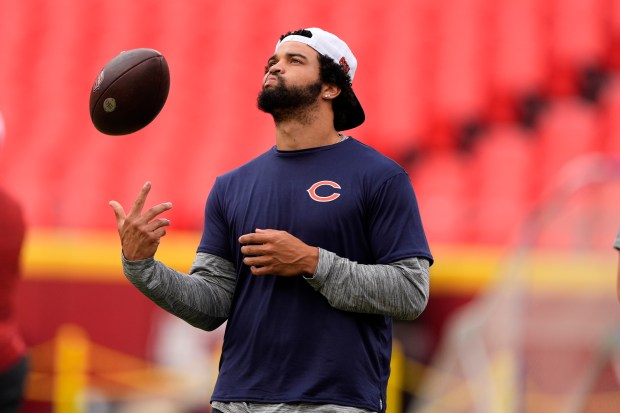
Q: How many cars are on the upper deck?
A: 0